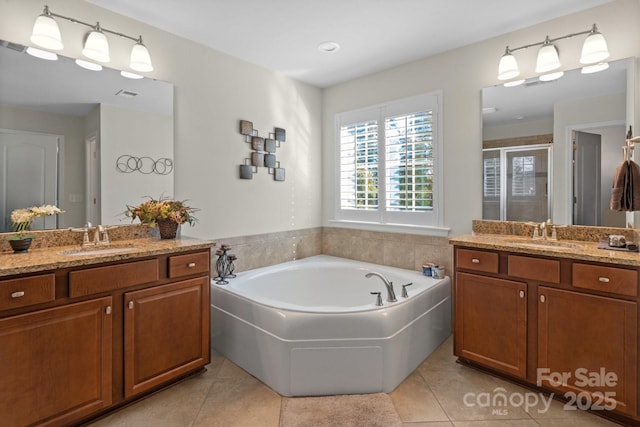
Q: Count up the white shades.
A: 6